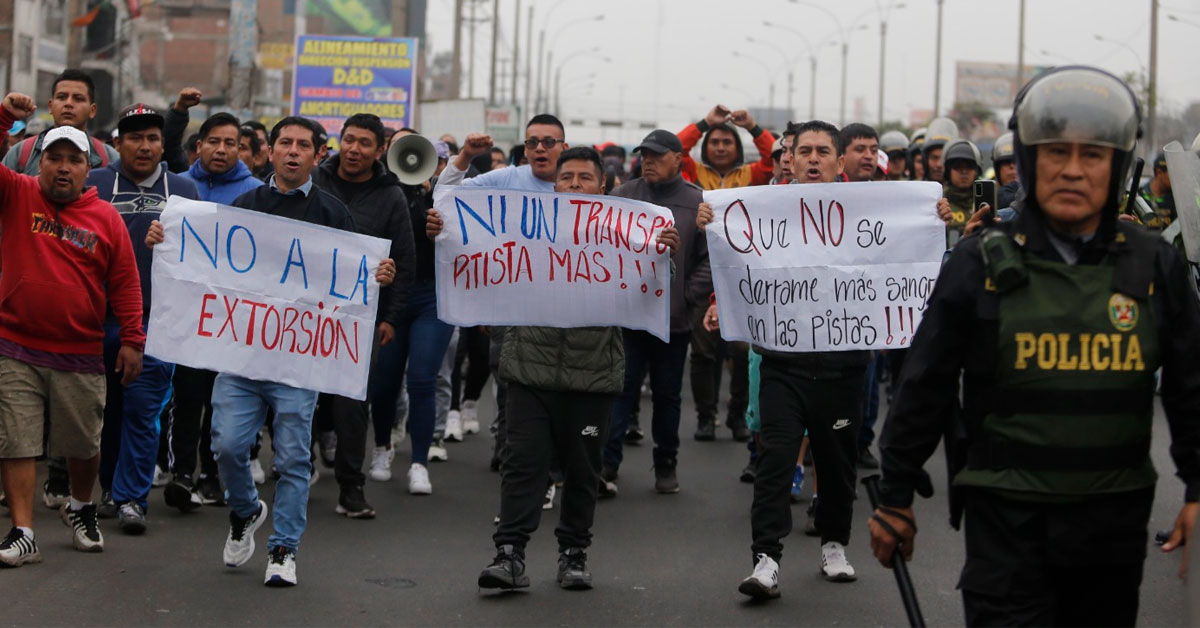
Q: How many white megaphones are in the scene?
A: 1